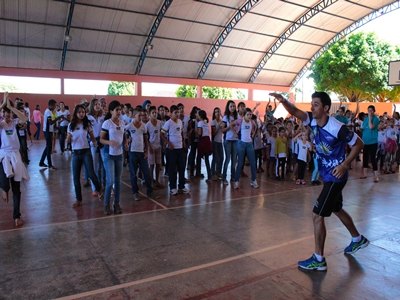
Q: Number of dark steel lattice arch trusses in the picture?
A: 5